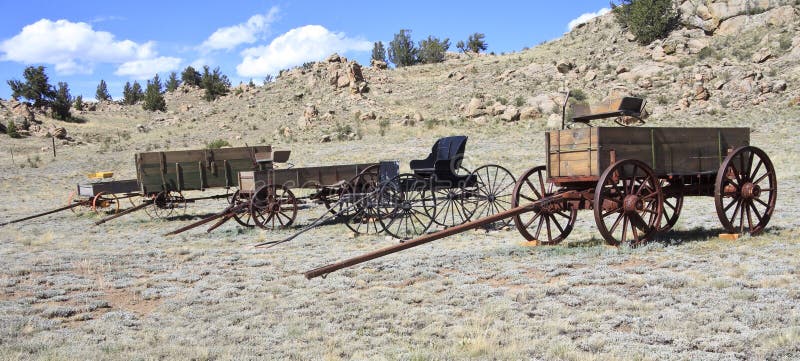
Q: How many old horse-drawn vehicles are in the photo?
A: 5